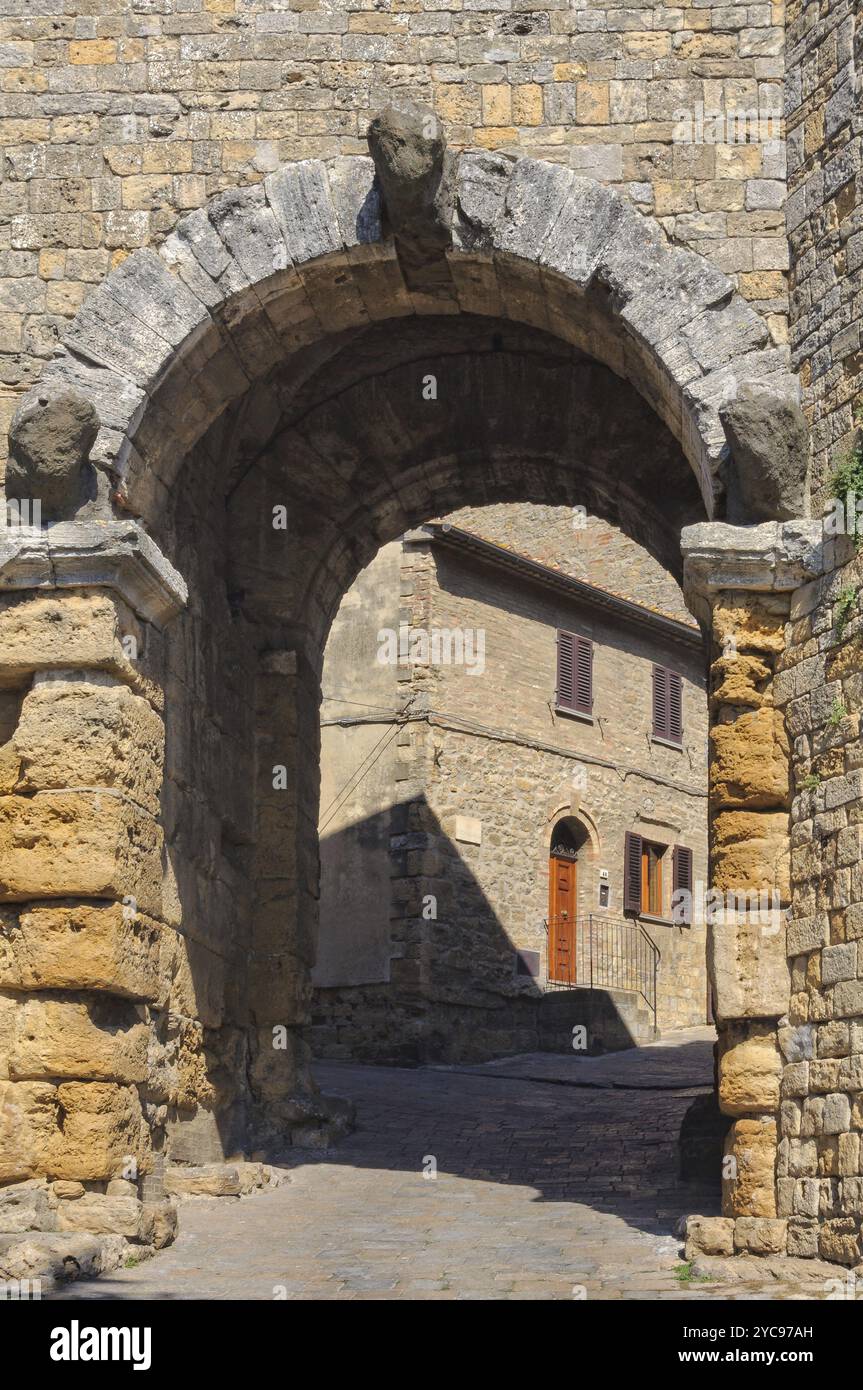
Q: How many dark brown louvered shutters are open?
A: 2